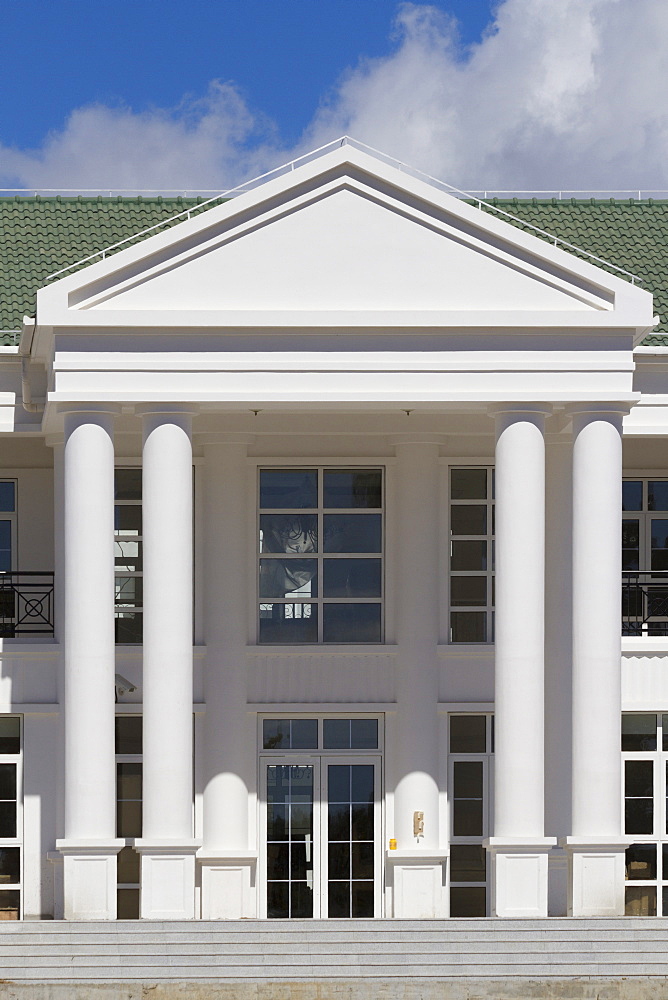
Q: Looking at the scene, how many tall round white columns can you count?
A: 6